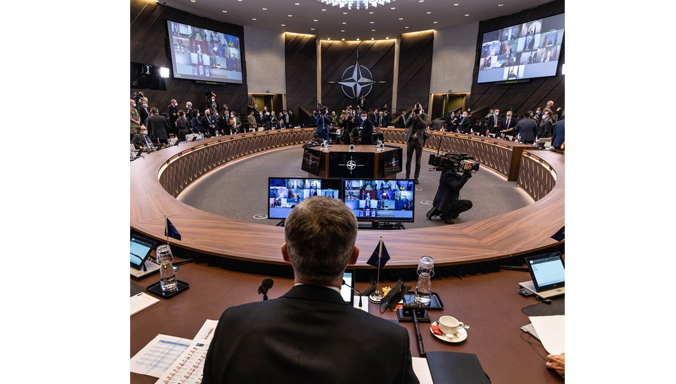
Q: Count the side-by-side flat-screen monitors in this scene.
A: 2